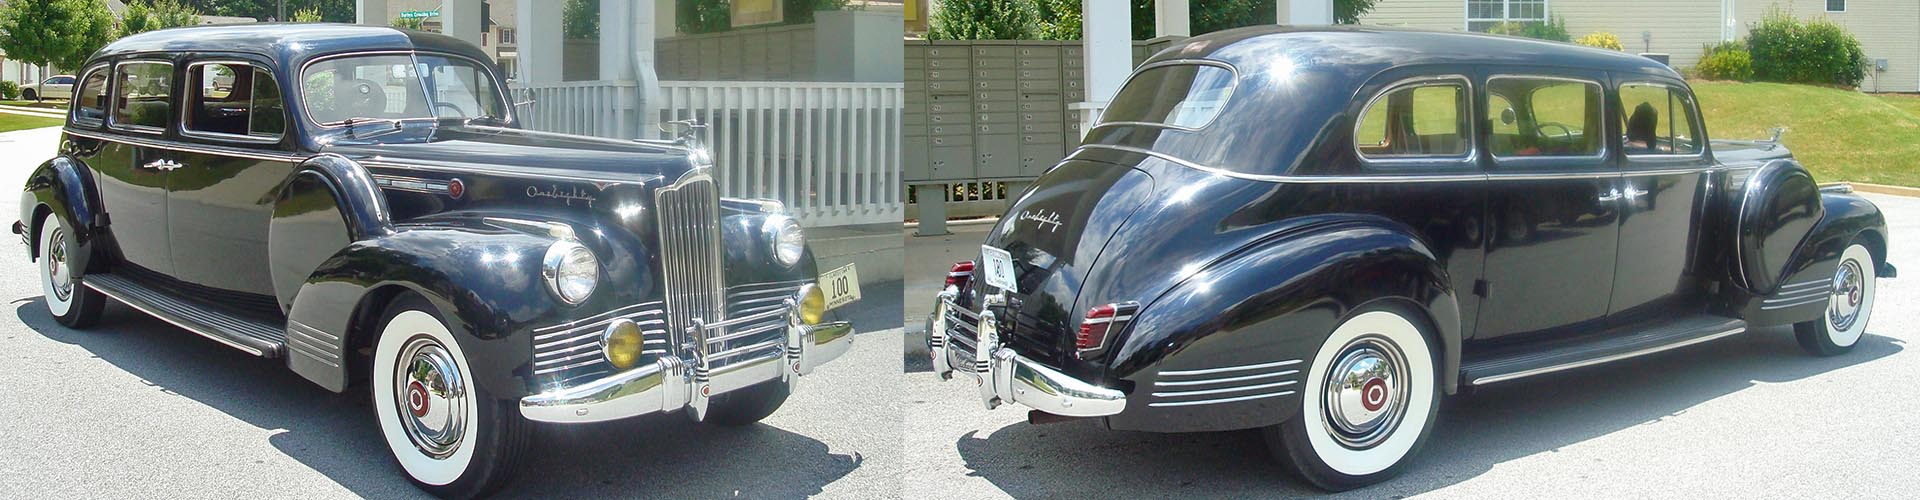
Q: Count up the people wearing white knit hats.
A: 0